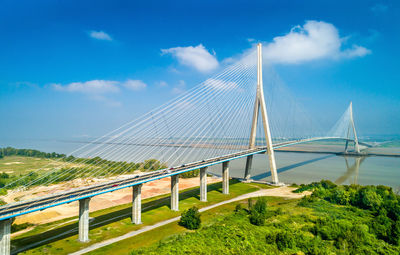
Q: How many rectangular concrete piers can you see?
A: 6